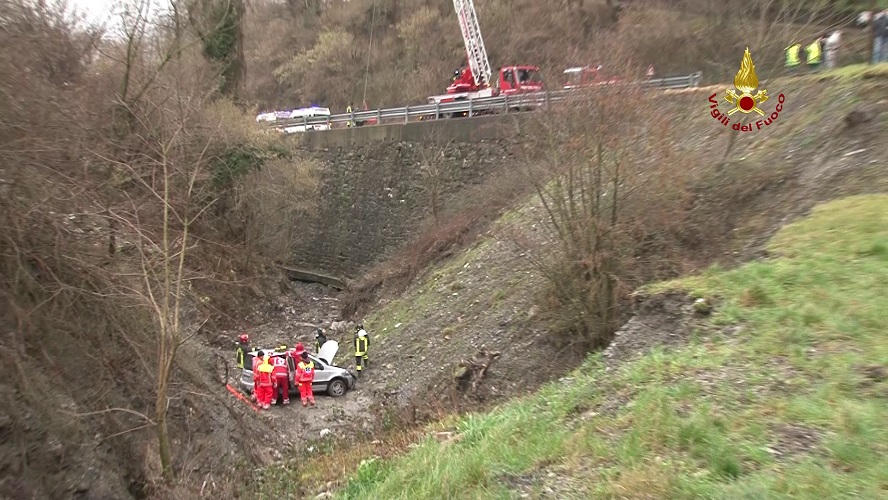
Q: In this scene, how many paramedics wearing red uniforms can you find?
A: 5